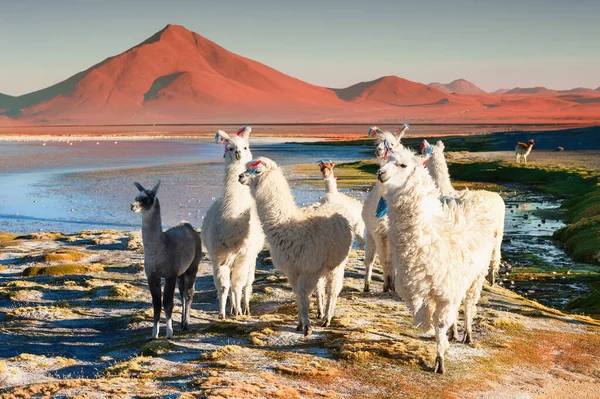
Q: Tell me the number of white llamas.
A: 6